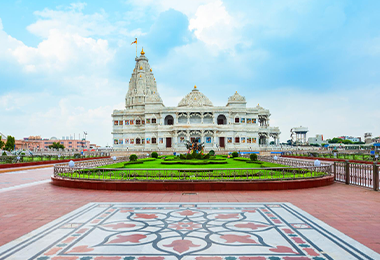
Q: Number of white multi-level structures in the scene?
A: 1